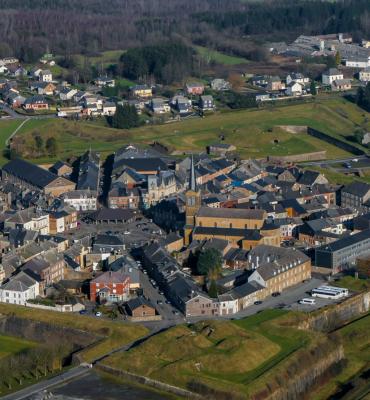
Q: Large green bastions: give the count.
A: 2